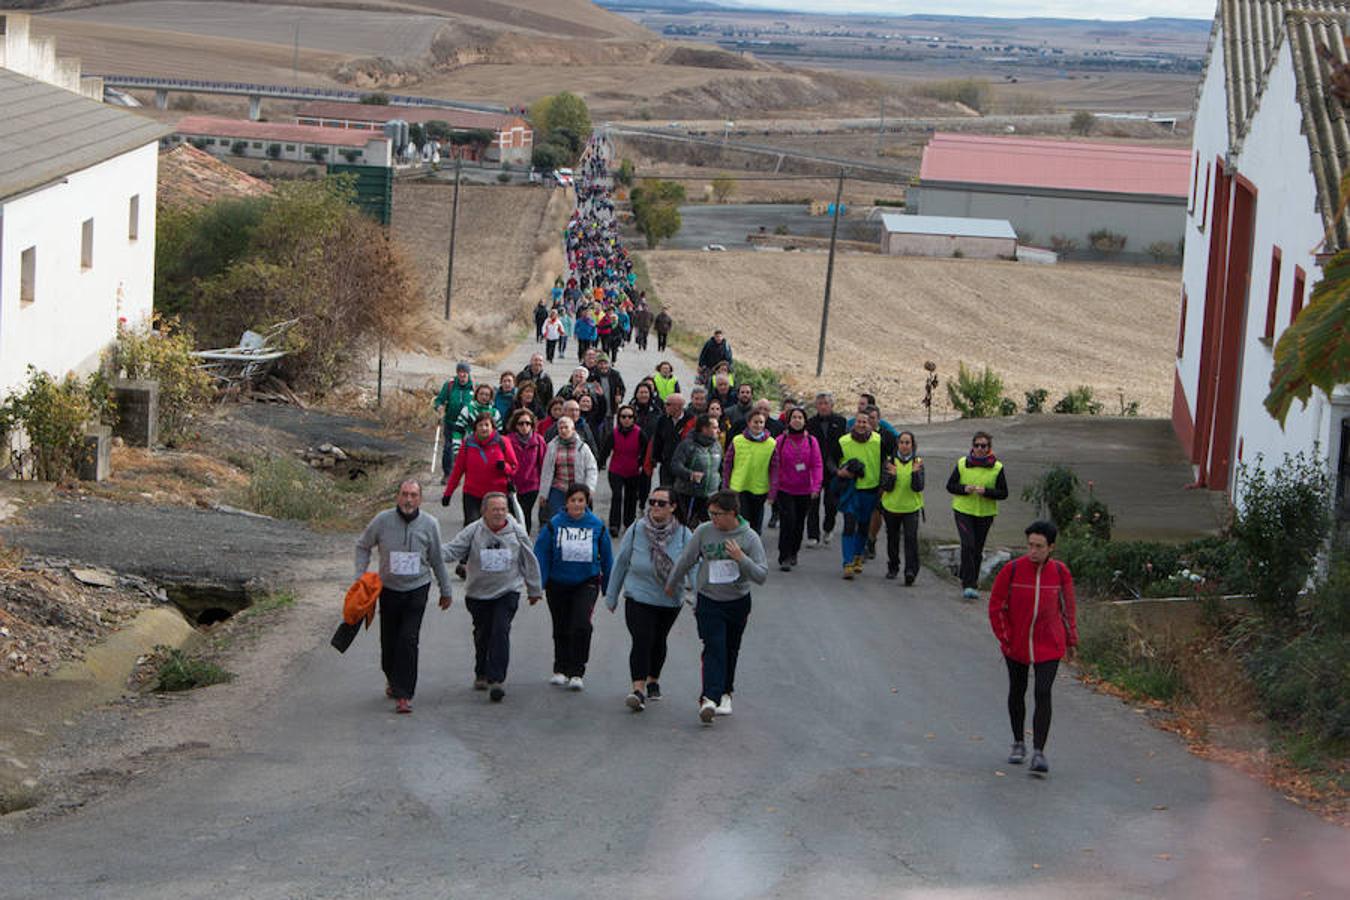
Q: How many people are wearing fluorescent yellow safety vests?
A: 6